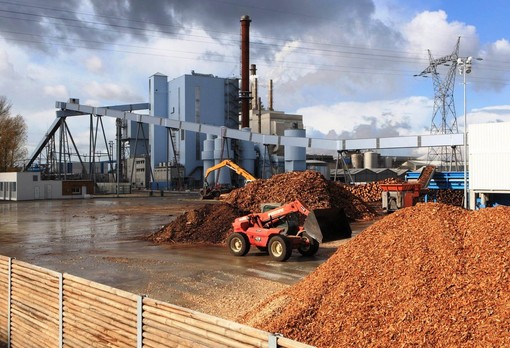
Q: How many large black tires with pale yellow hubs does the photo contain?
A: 2